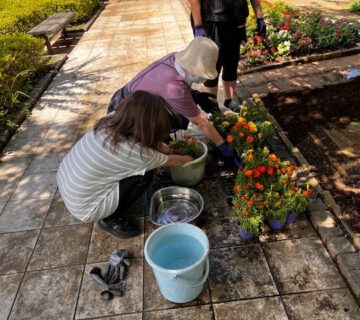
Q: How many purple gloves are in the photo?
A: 3